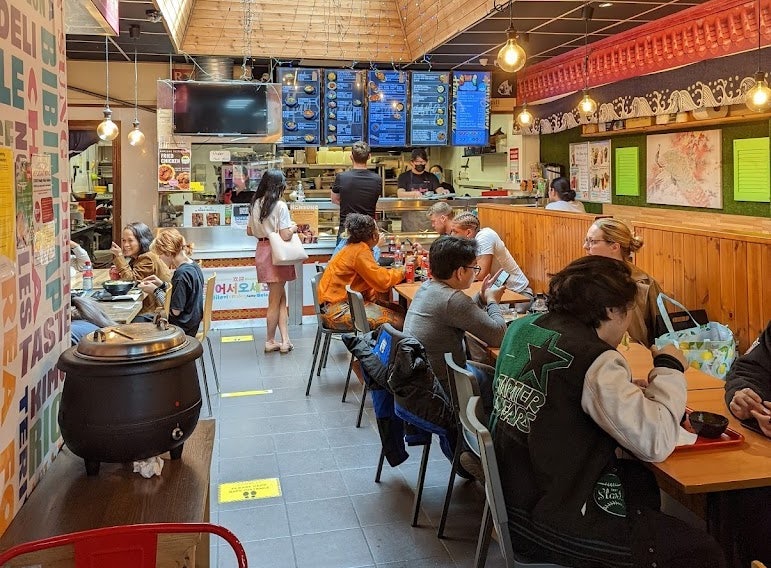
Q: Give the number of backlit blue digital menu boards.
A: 5